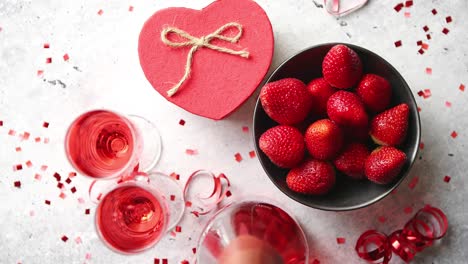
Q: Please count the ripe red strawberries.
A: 11